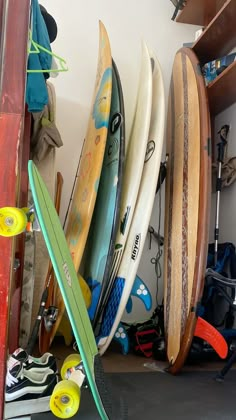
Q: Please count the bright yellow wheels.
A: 3